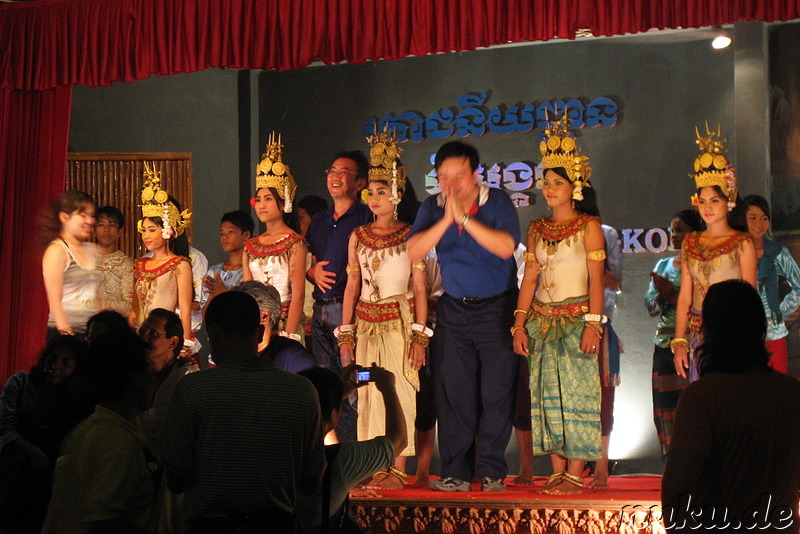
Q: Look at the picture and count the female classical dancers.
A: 5